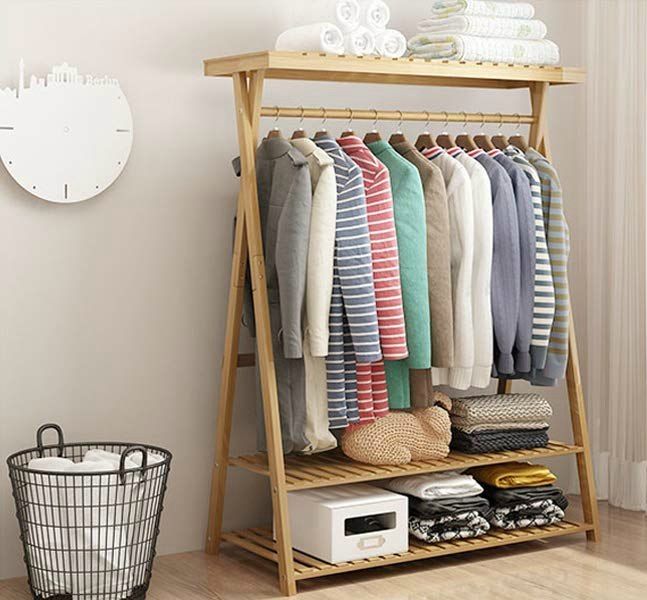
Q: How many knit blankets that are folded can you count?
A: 2